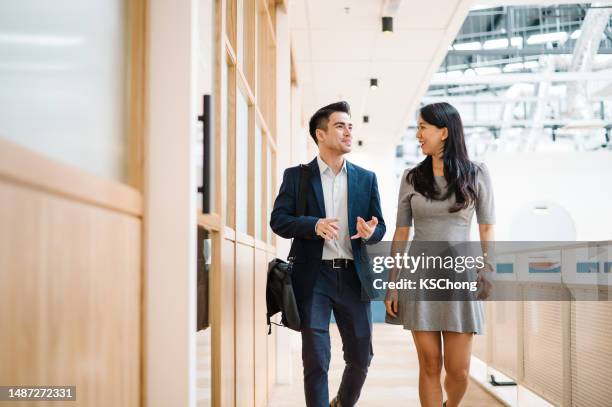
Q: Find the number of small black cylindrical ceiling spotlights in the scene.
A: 4